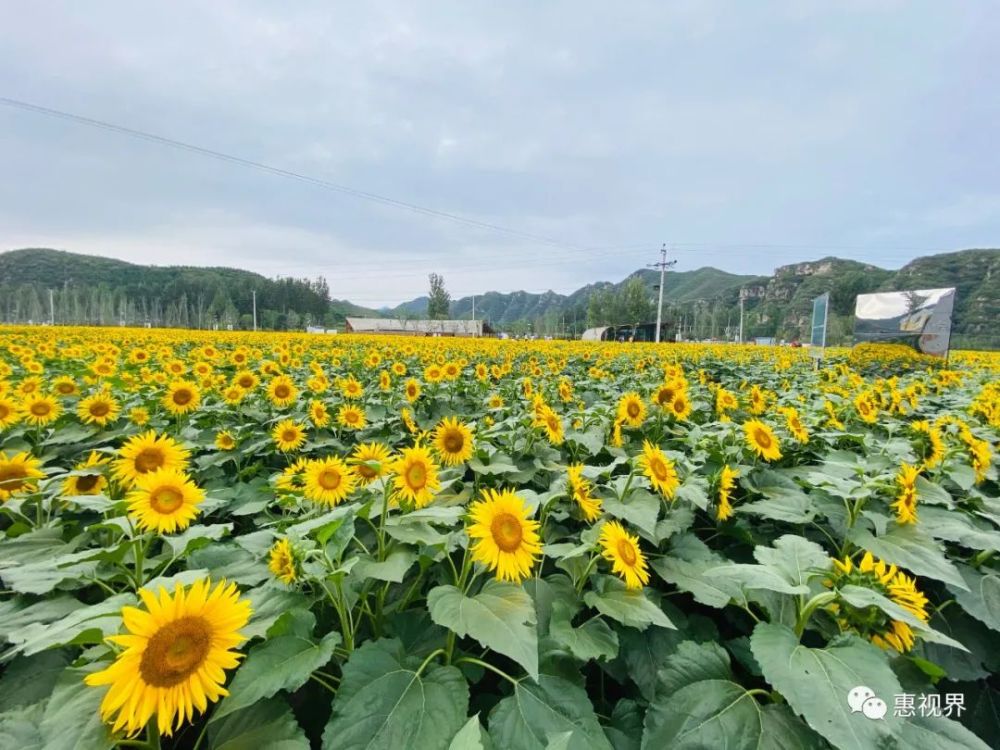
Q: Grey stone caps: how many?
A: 0